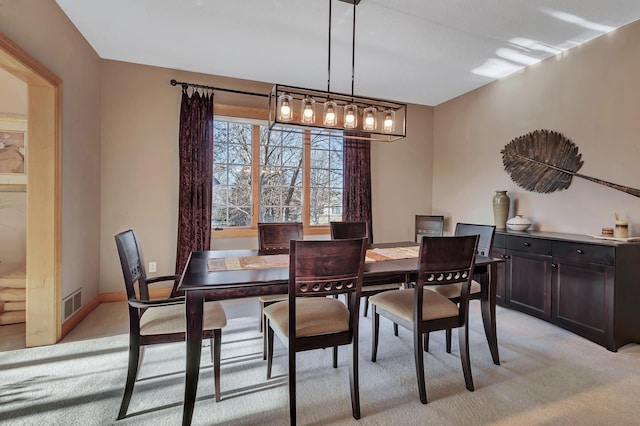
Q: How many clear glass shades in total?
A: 6